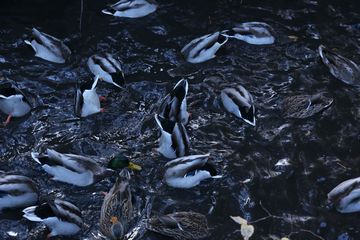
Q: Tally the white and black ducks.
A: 15